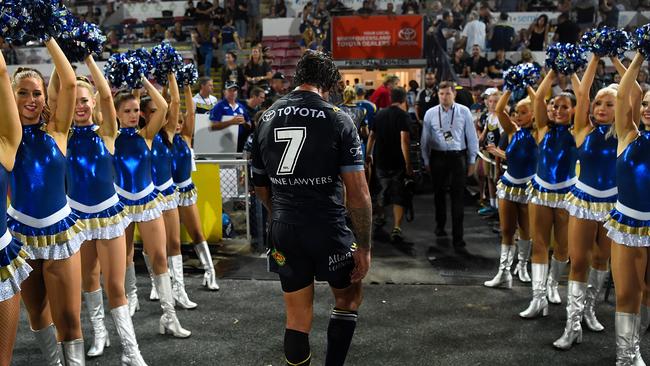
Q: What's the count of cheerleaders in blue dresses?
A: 10